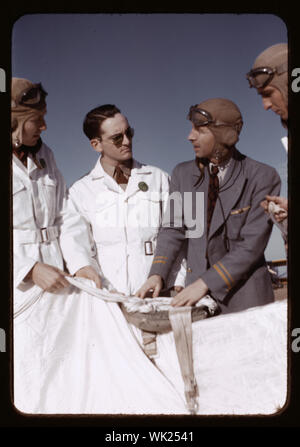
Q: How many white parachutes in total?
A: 1